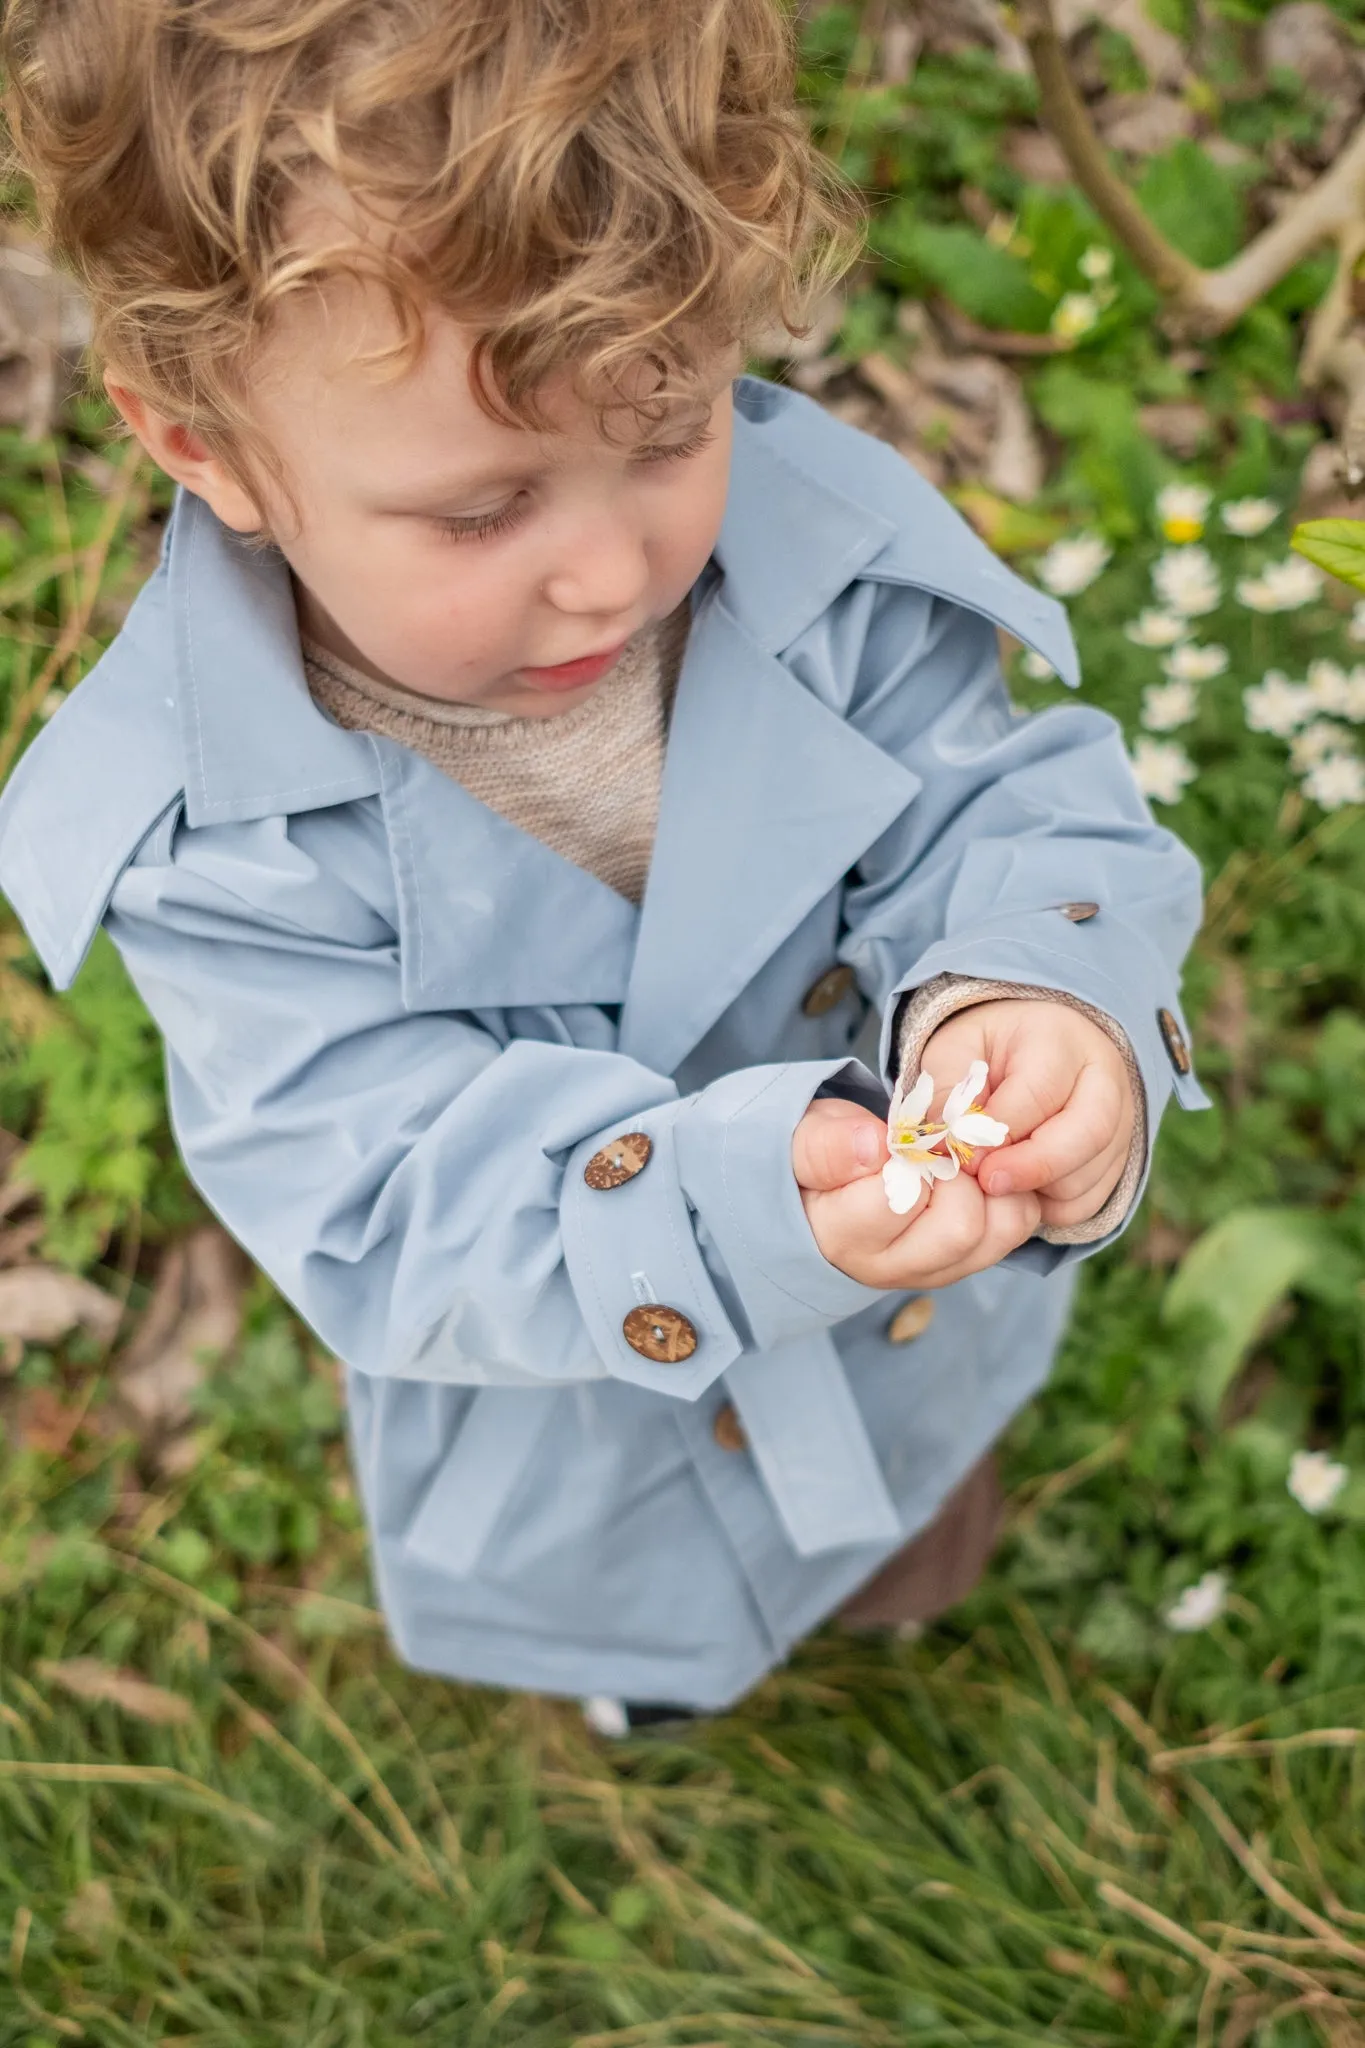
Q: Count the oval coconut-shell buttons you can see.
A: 7